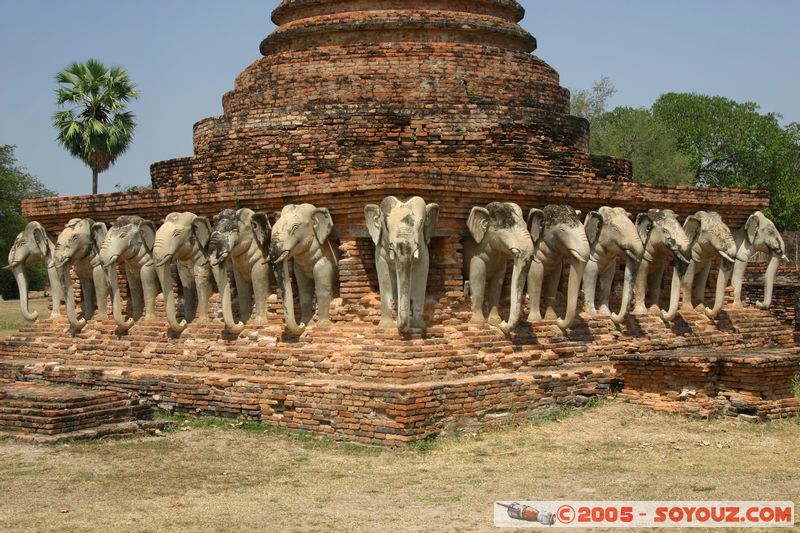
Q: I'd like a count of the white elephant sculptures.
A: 13